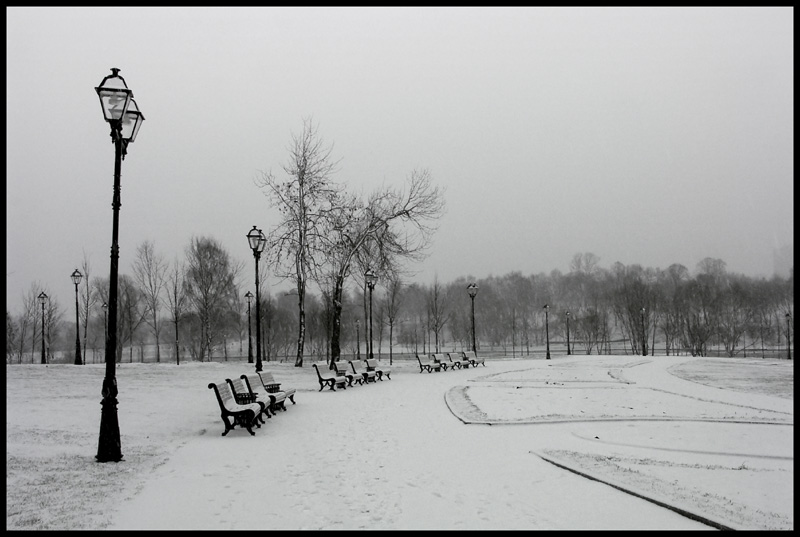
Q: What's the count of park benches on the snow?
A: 12